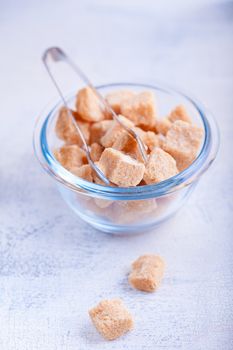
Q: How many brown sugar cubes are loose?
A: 2